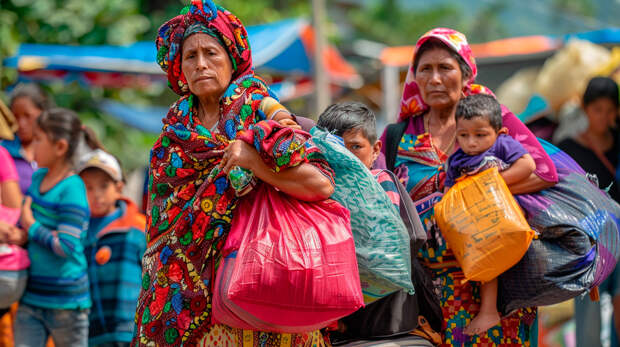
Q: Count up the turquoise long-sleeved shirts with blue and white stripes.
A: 1